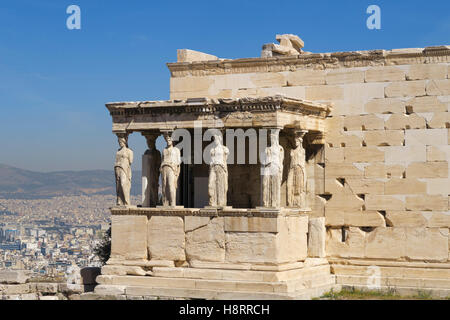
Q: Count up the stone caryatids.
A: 6